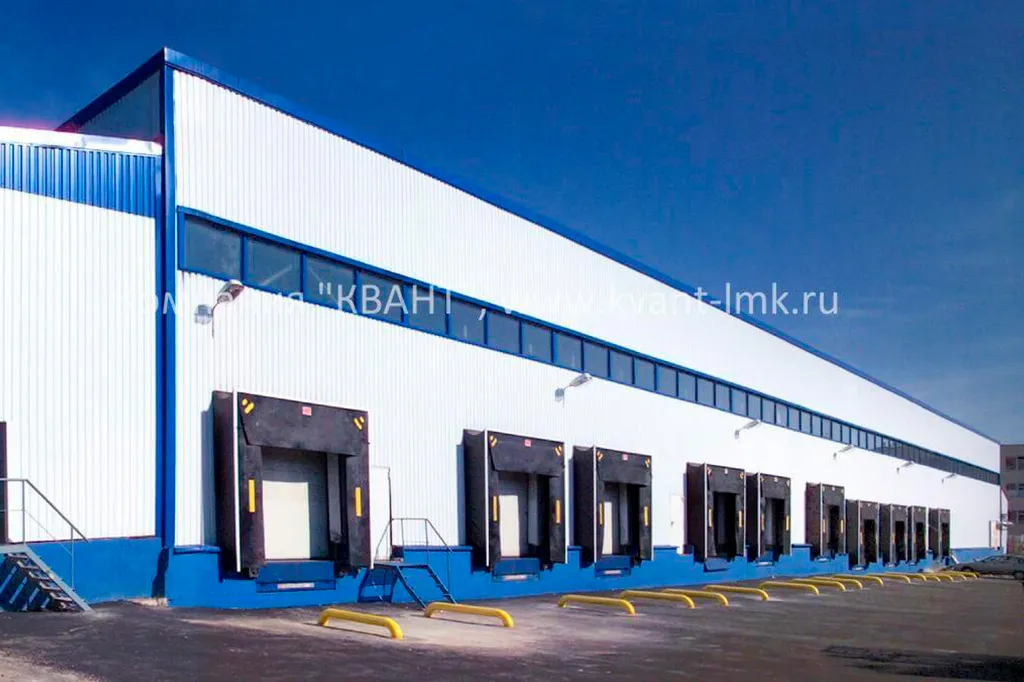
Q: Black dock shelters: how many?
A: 10